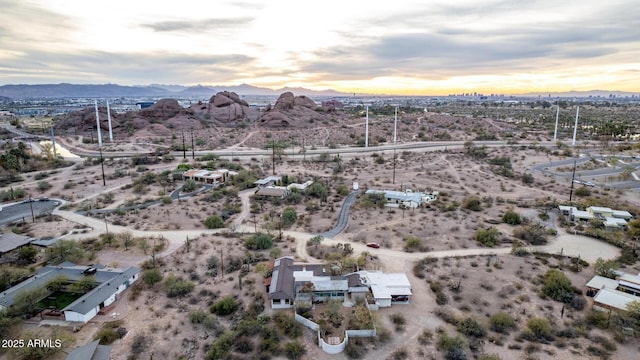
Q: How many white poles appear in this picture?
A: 6